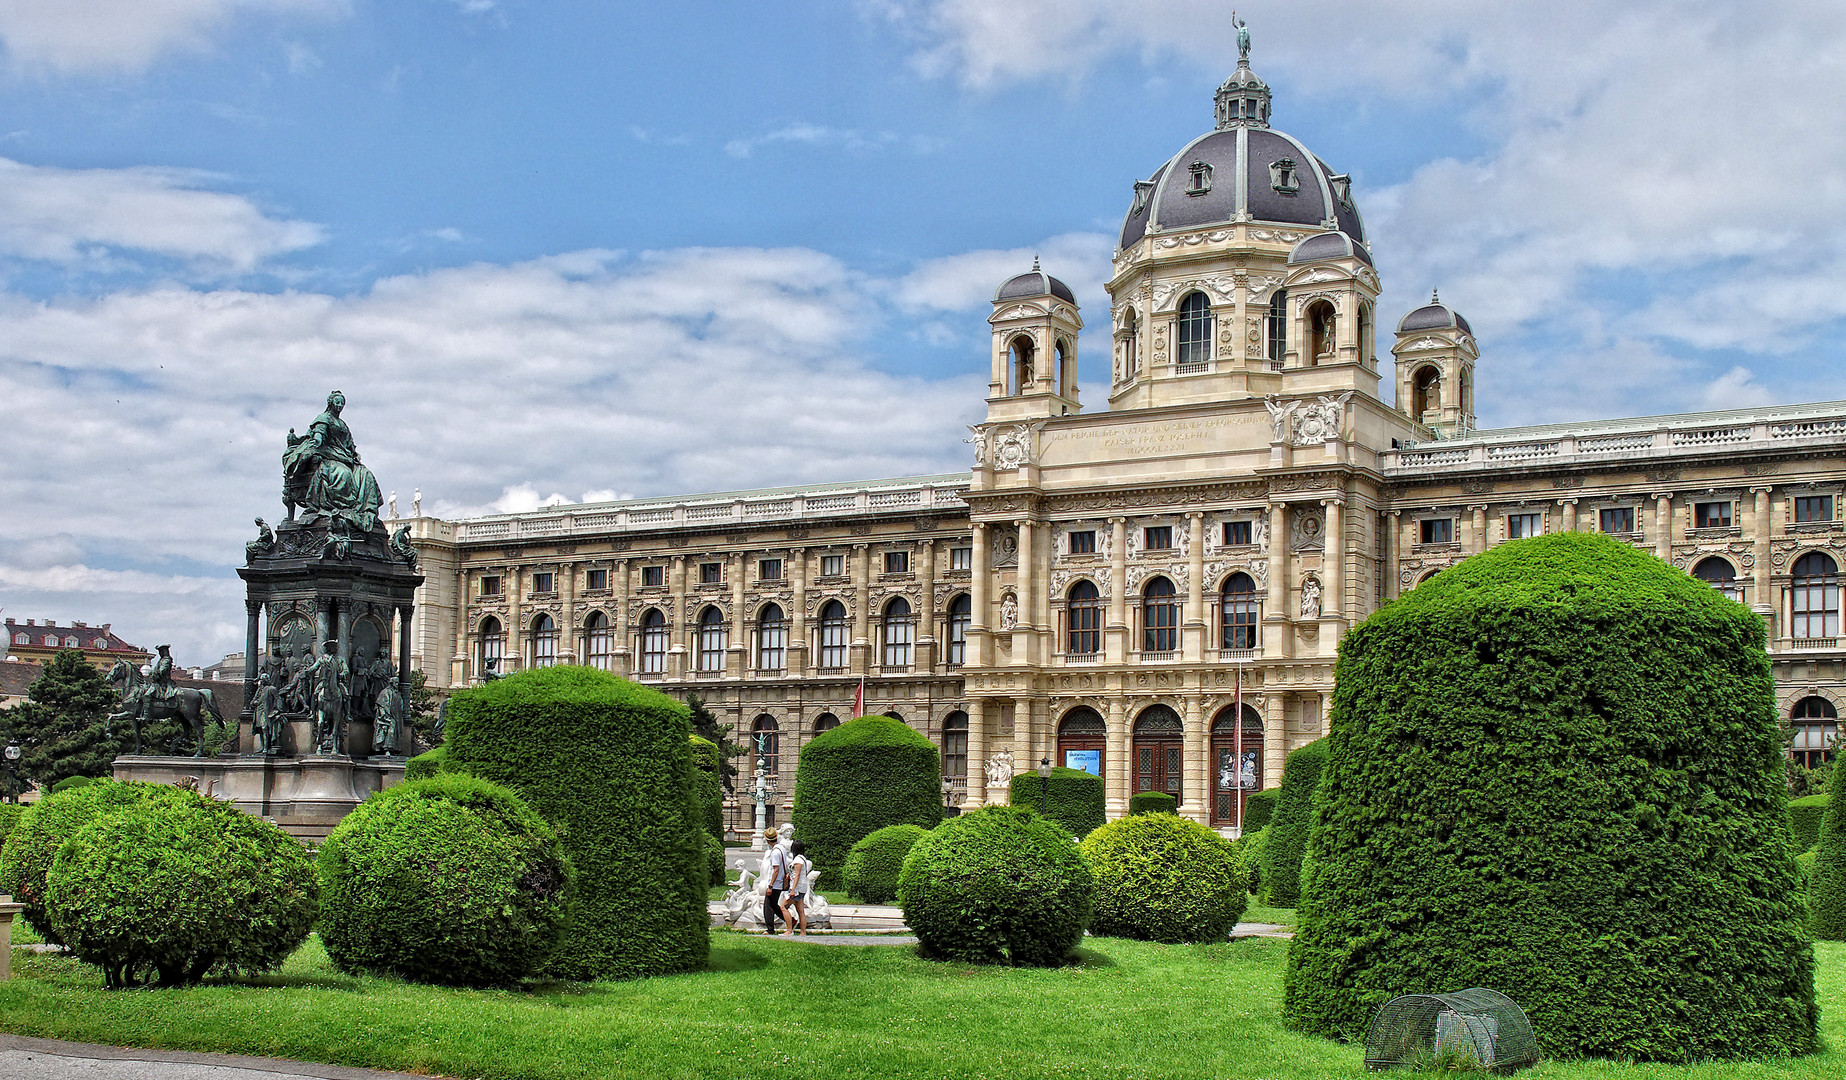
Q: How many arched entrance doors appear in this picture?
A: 3